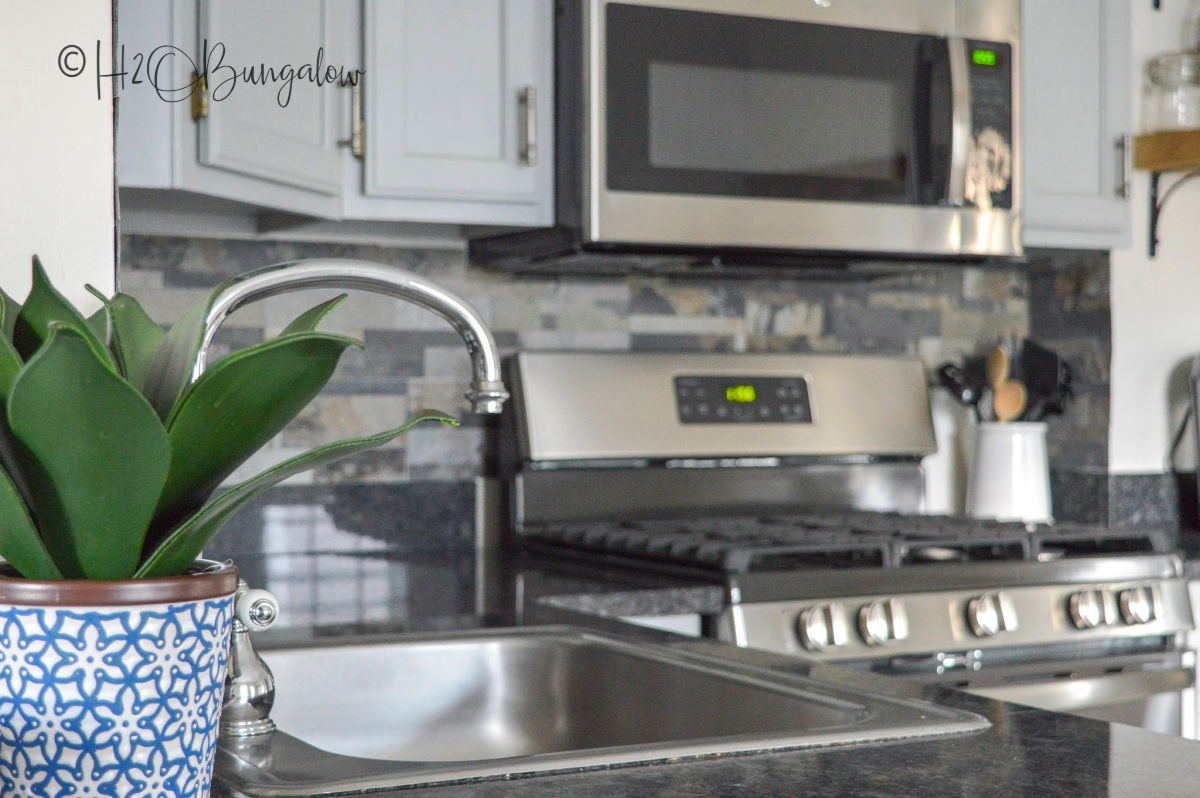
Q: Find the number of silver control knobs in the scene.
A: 5